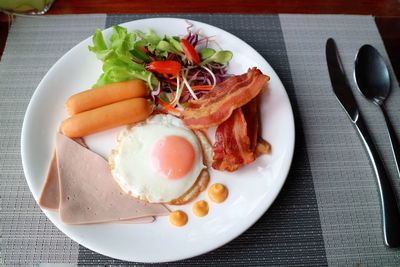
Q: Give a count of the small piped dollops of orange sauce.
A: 3